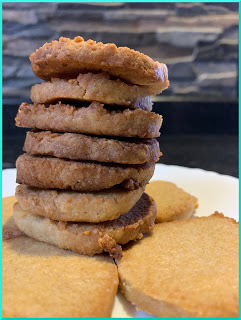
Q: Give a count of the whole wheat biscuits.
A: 11